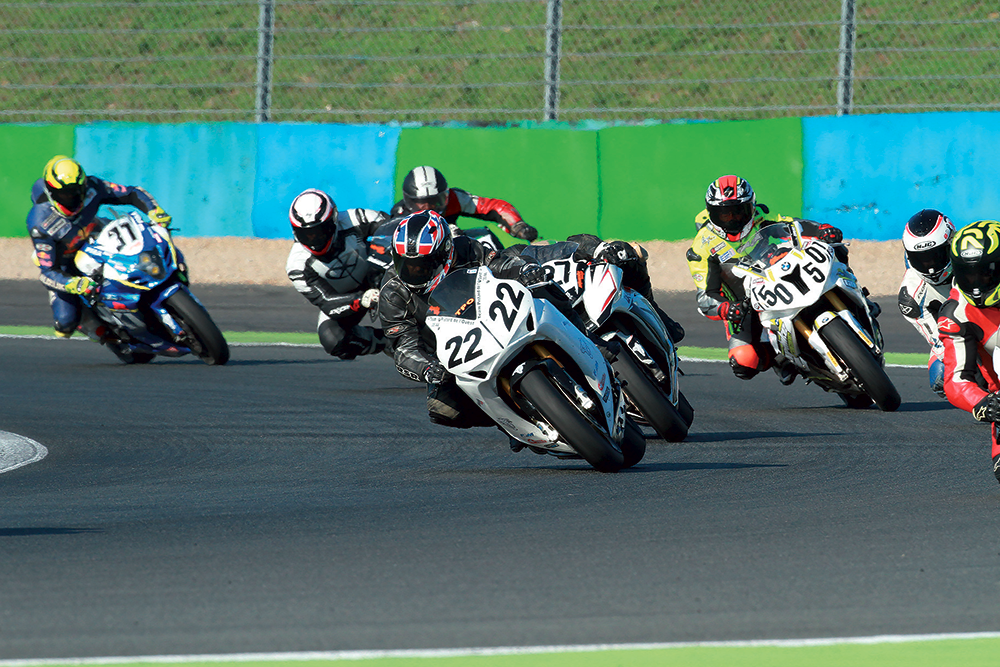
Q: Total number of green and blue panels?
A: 6